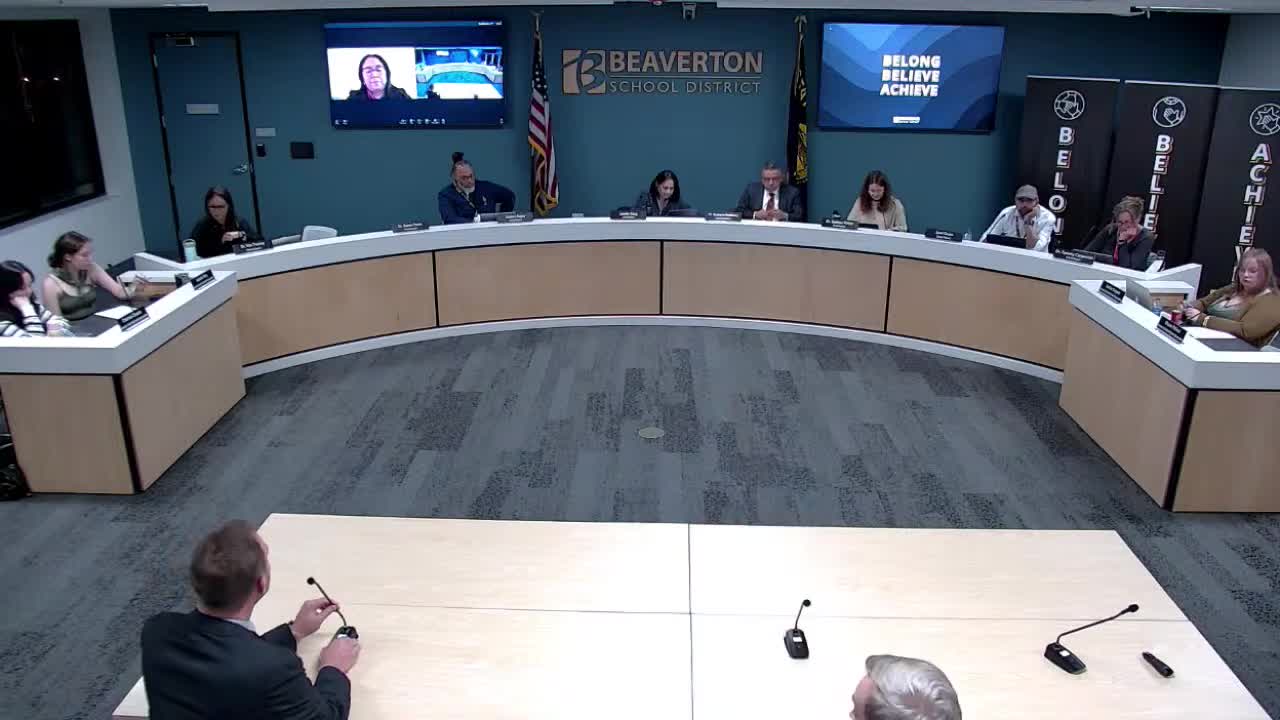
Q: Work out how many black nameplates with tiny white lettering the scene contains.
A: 12